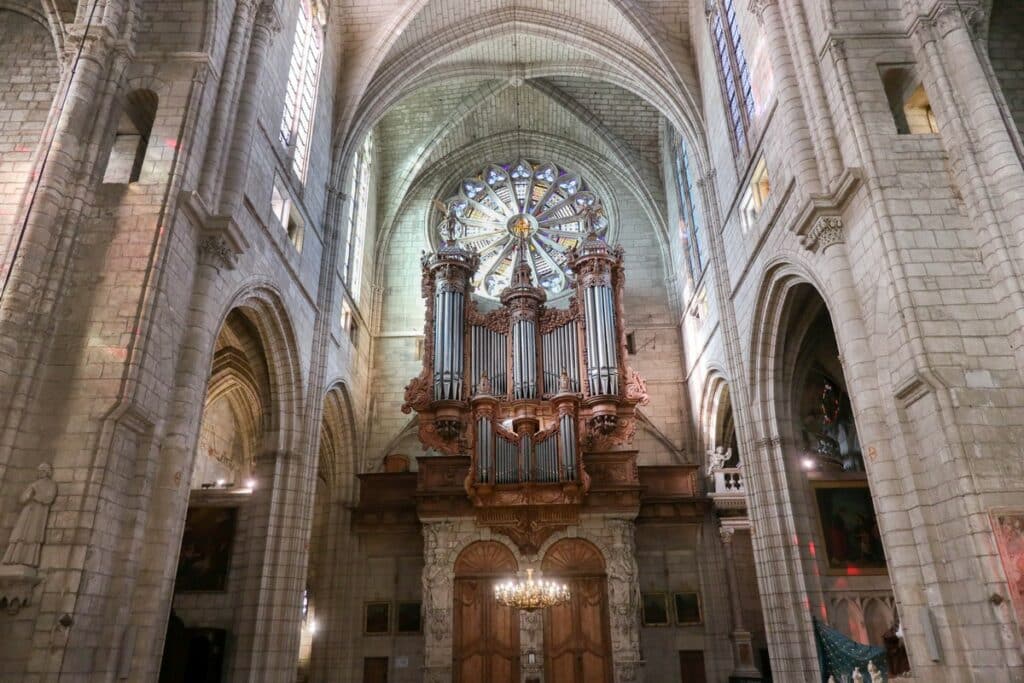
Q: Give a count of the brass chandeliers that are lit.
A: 1